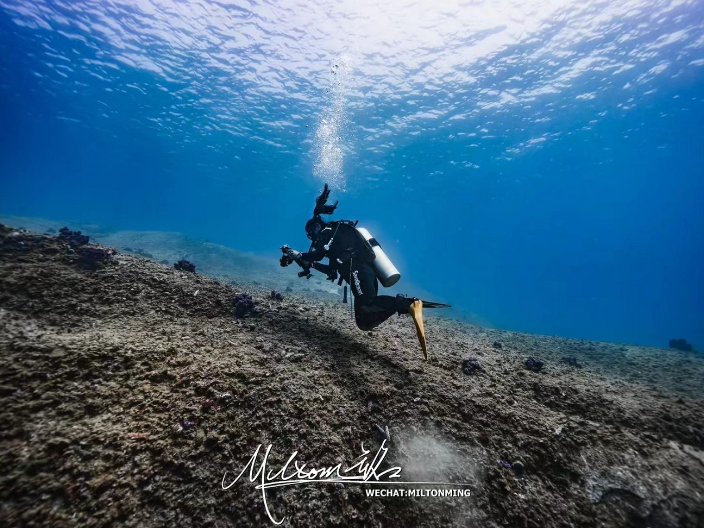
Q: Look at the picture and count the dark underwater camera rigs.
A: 1